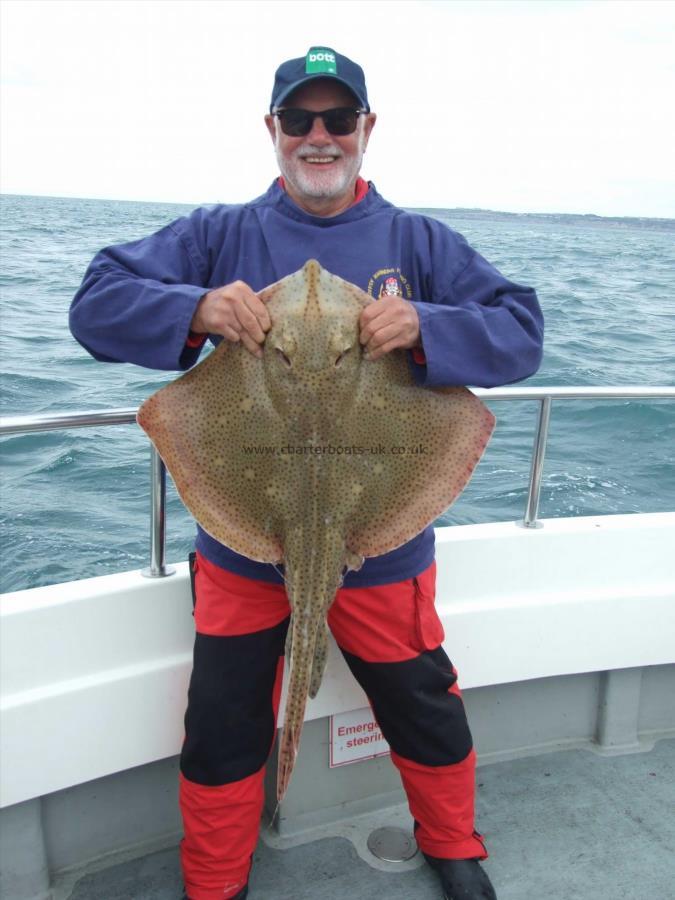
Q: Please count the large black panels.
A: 2